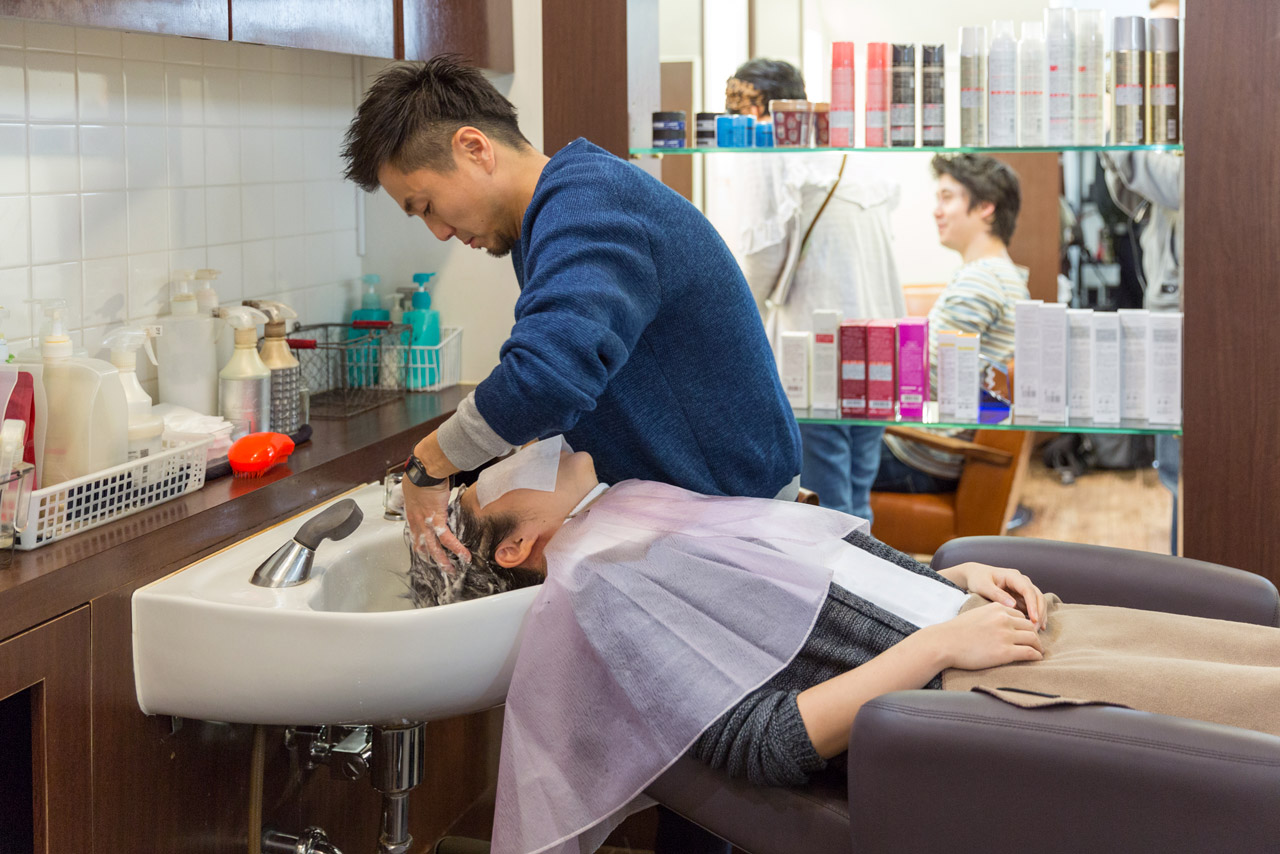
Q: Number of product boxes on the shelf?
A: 13